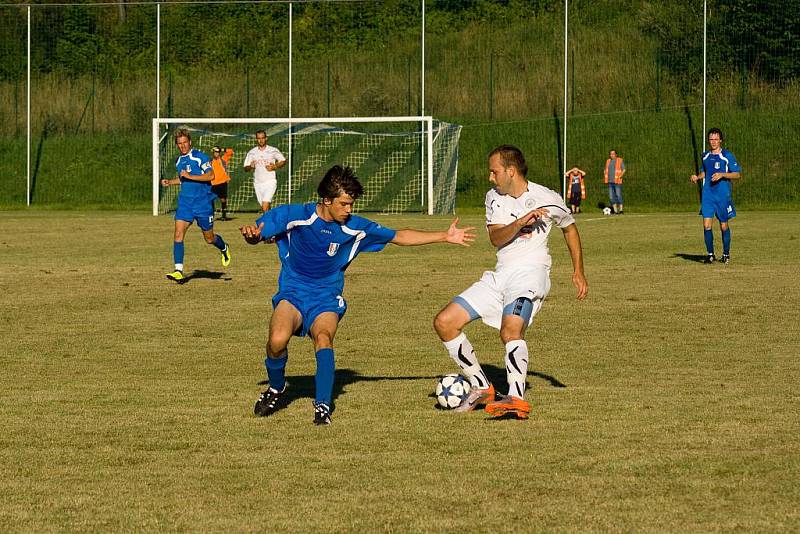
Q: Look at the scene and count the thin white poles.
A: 6